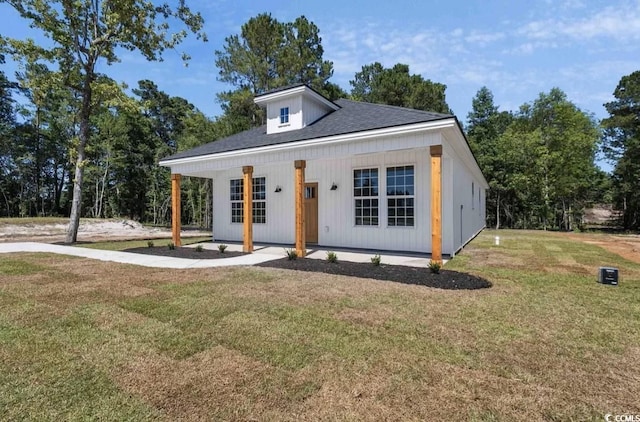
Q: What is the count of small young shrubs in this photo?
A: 8